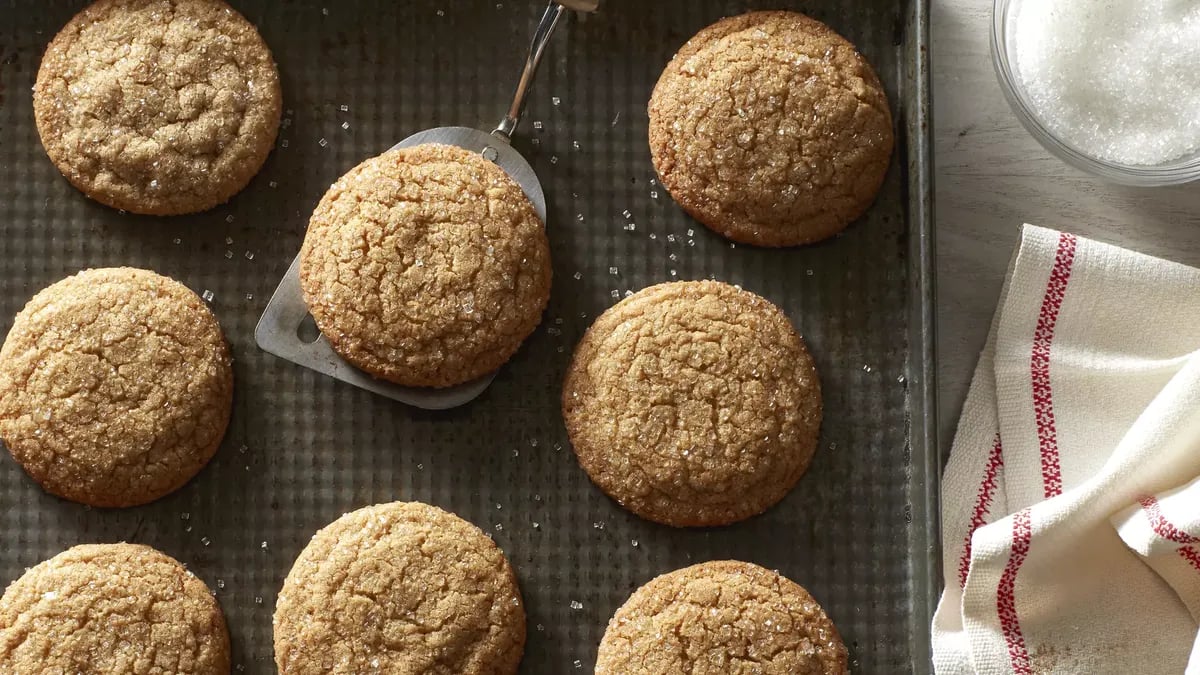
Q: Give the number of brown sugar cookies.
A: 8